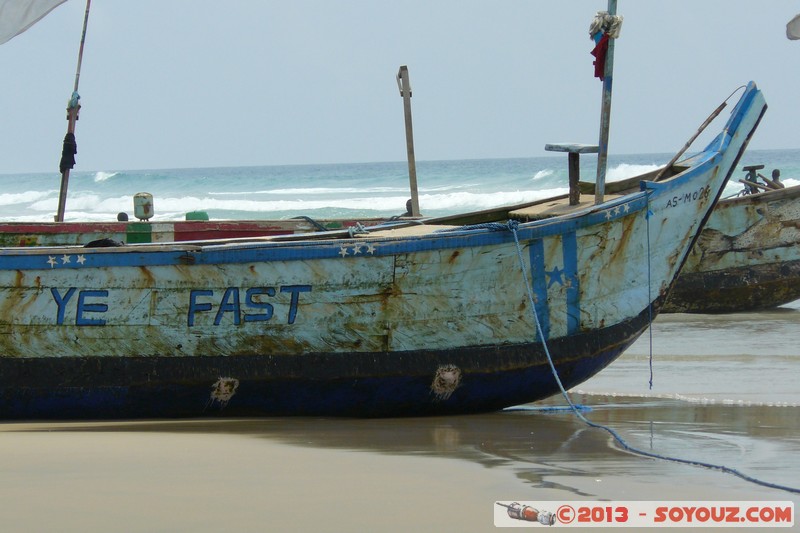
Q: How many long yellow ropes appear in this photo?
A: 0